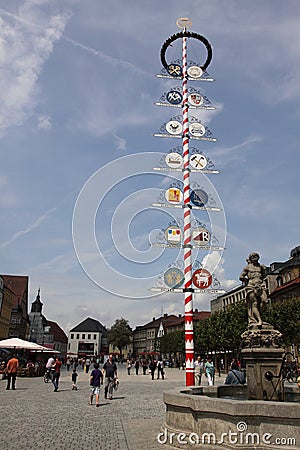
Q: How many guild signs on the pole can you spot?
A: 14